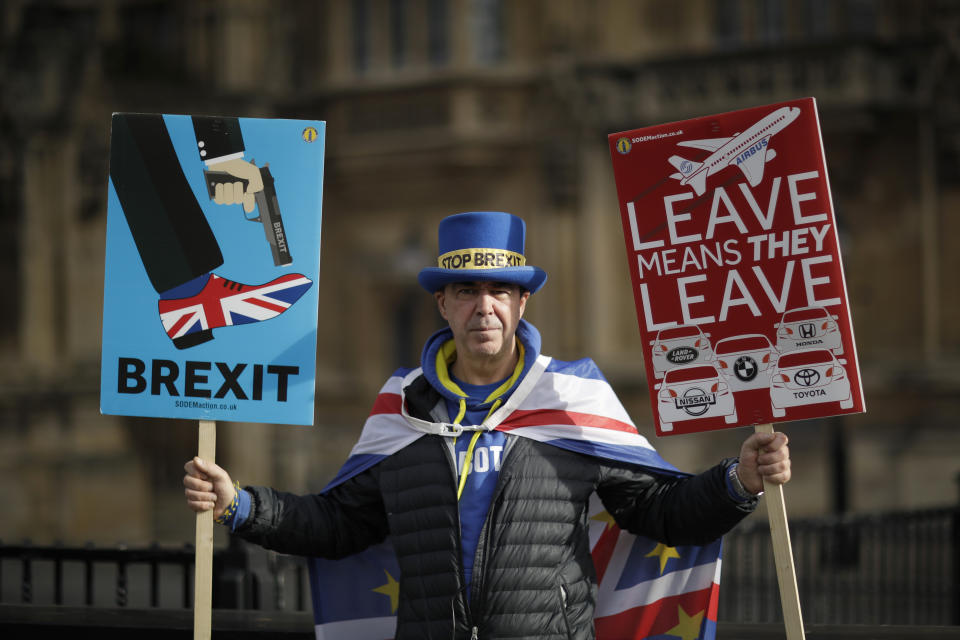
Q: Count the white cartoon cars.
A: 5